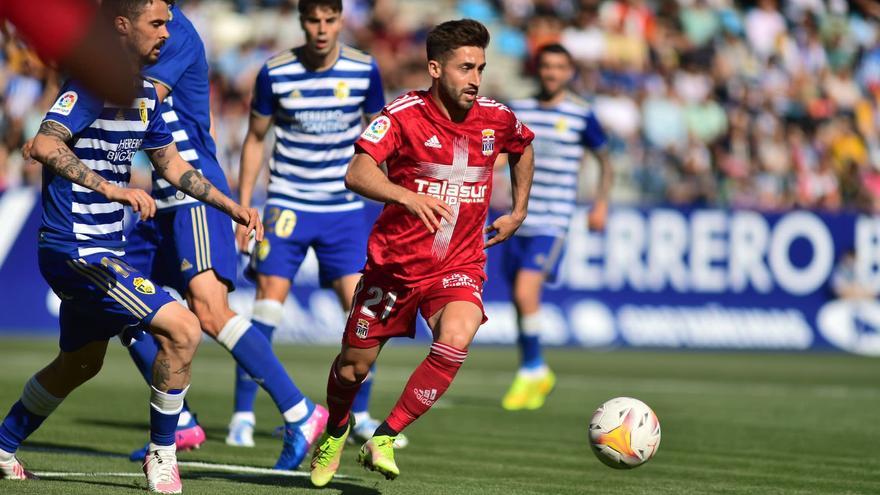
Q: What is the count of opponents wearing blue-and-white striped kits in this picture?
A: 4